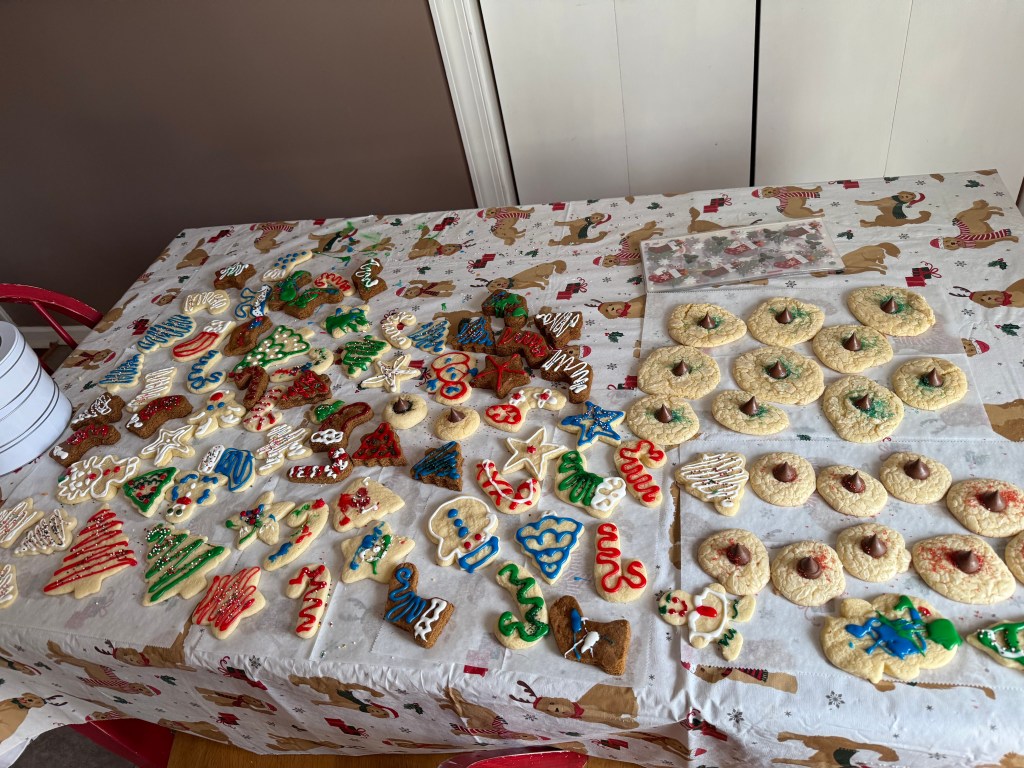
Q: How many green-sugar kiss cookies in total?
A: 10